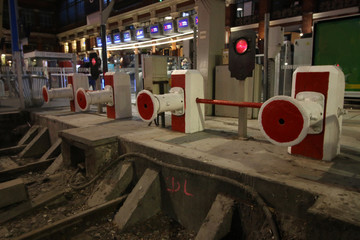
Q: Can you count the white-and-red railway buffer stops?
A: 4